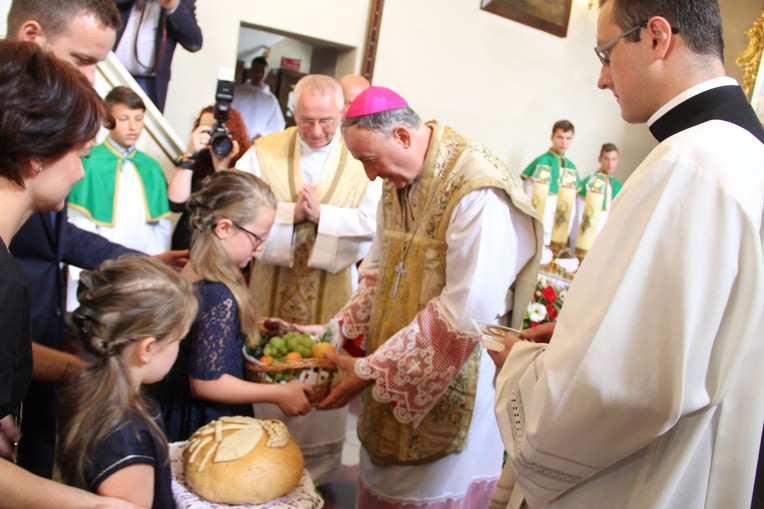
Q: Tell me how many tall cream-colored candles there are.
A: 3